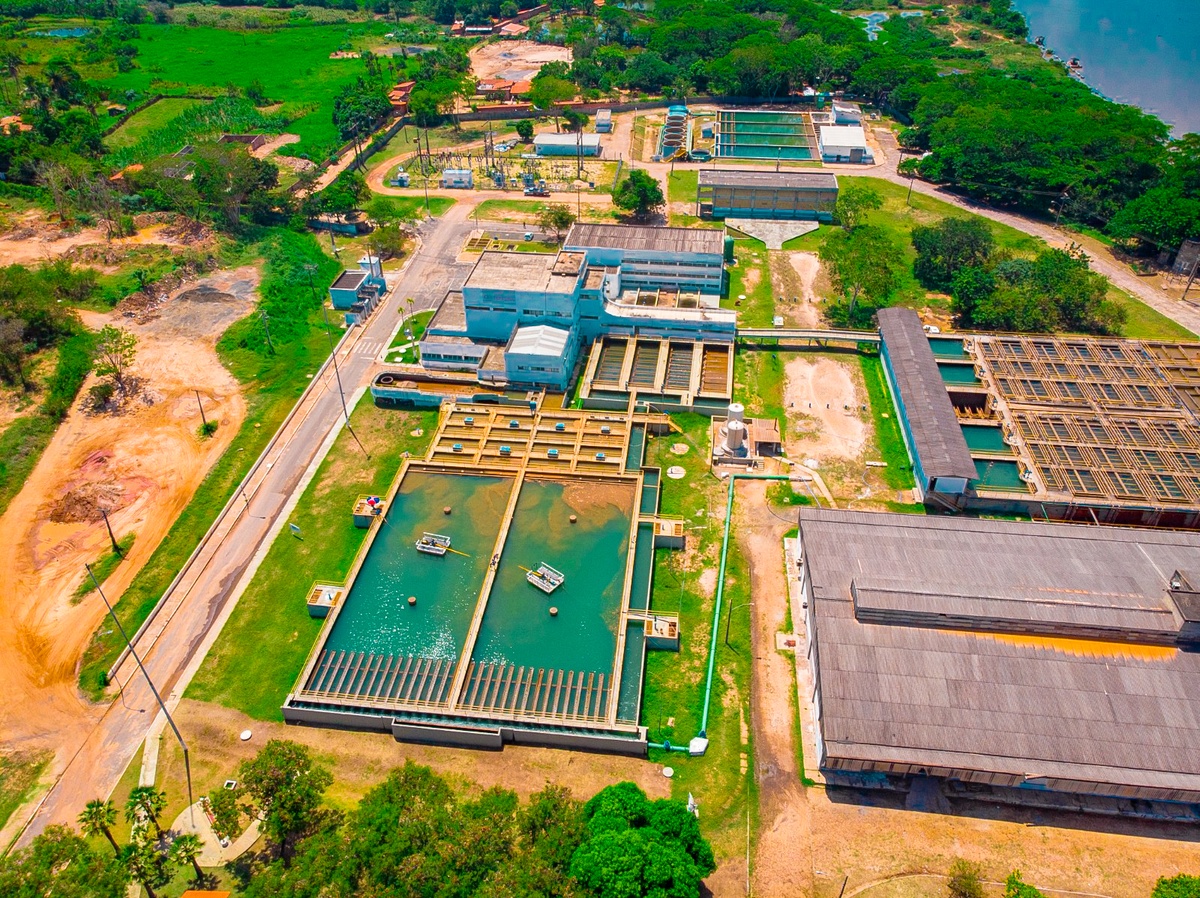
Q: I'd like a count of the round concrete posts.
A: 4